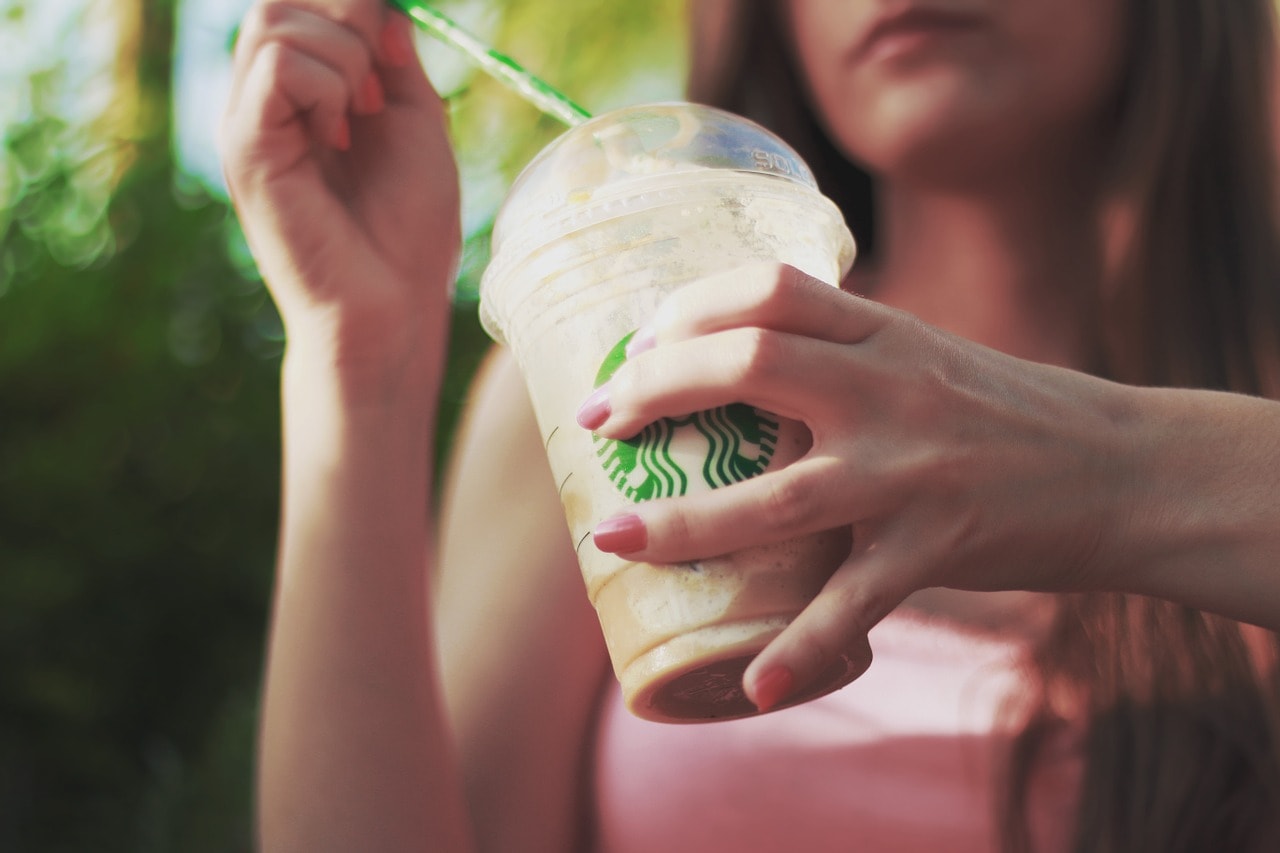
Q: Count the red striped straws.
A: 0